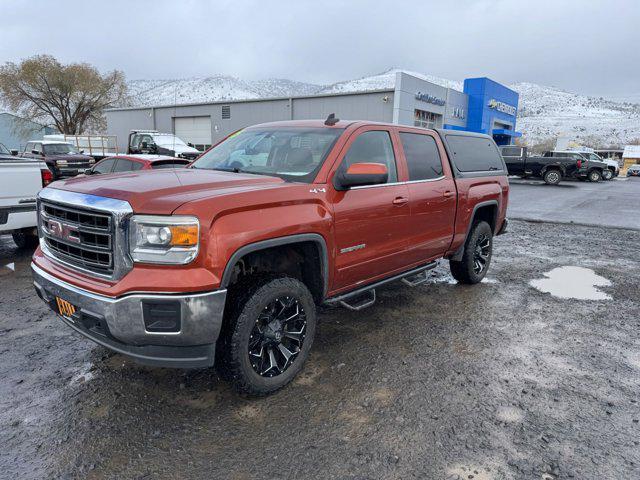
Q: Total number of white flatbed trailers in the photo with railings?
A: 1